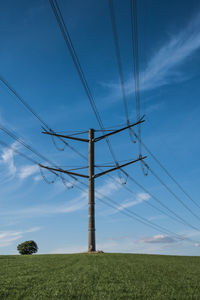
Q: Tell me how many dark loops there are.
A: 6